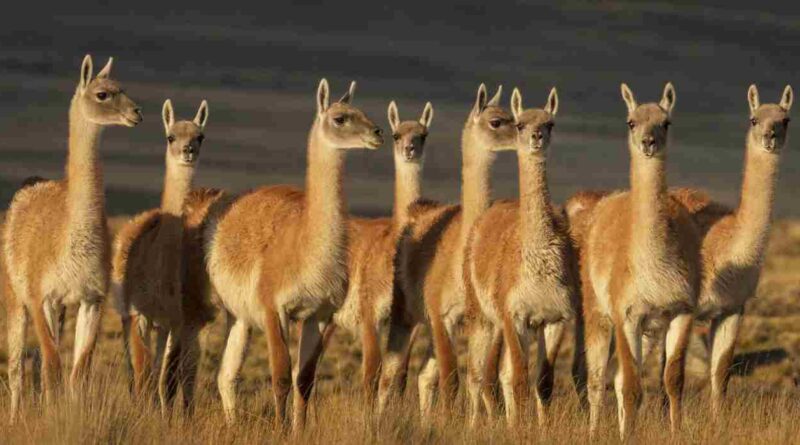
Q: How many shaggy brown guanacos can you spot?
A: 8